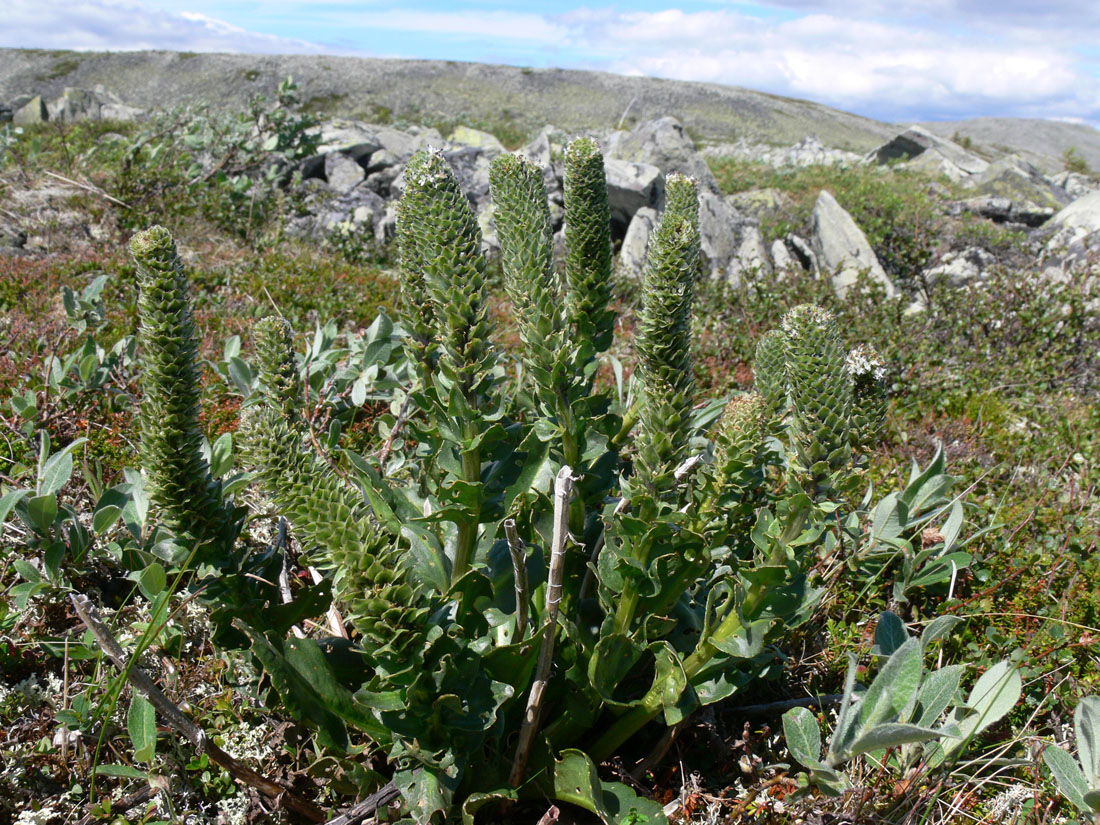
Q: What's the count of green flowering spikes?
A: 13